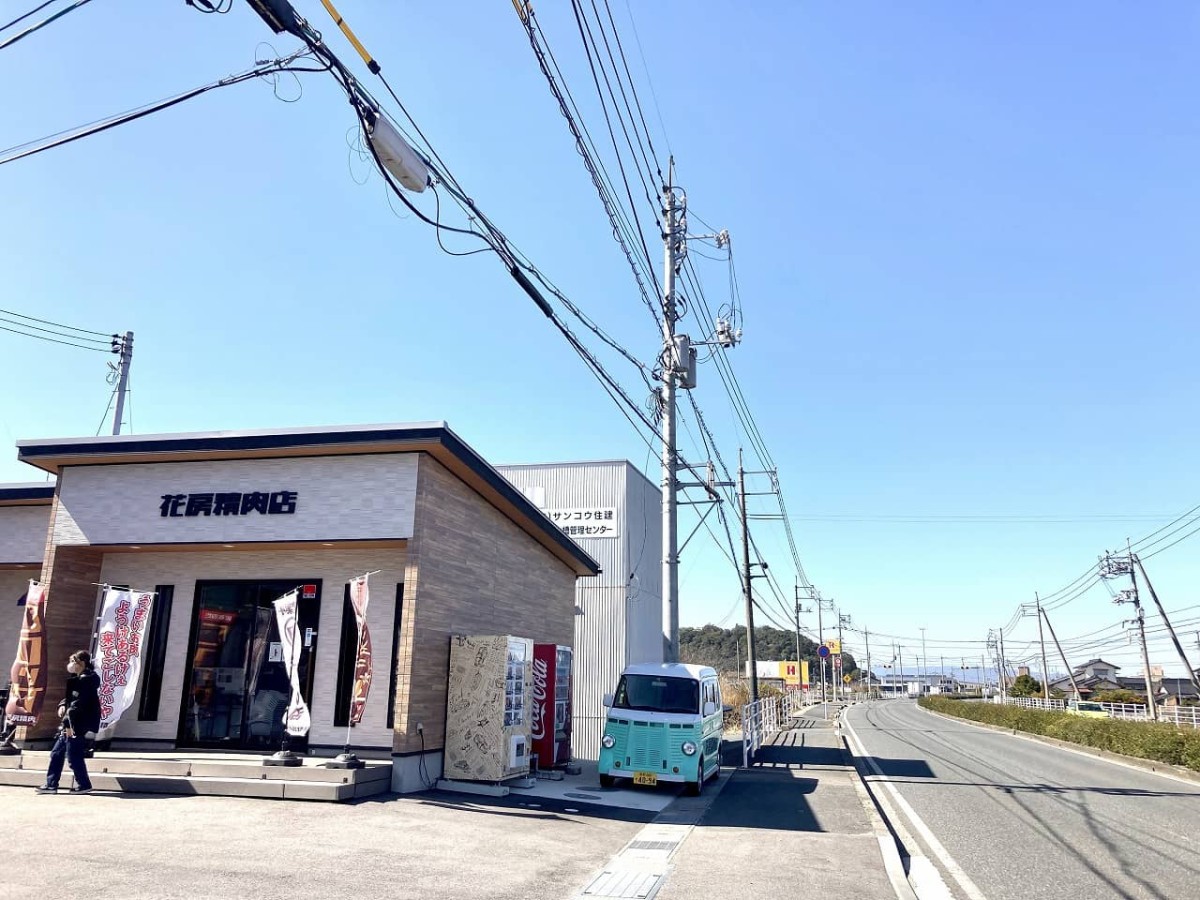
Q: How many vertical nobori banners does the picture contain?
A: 4